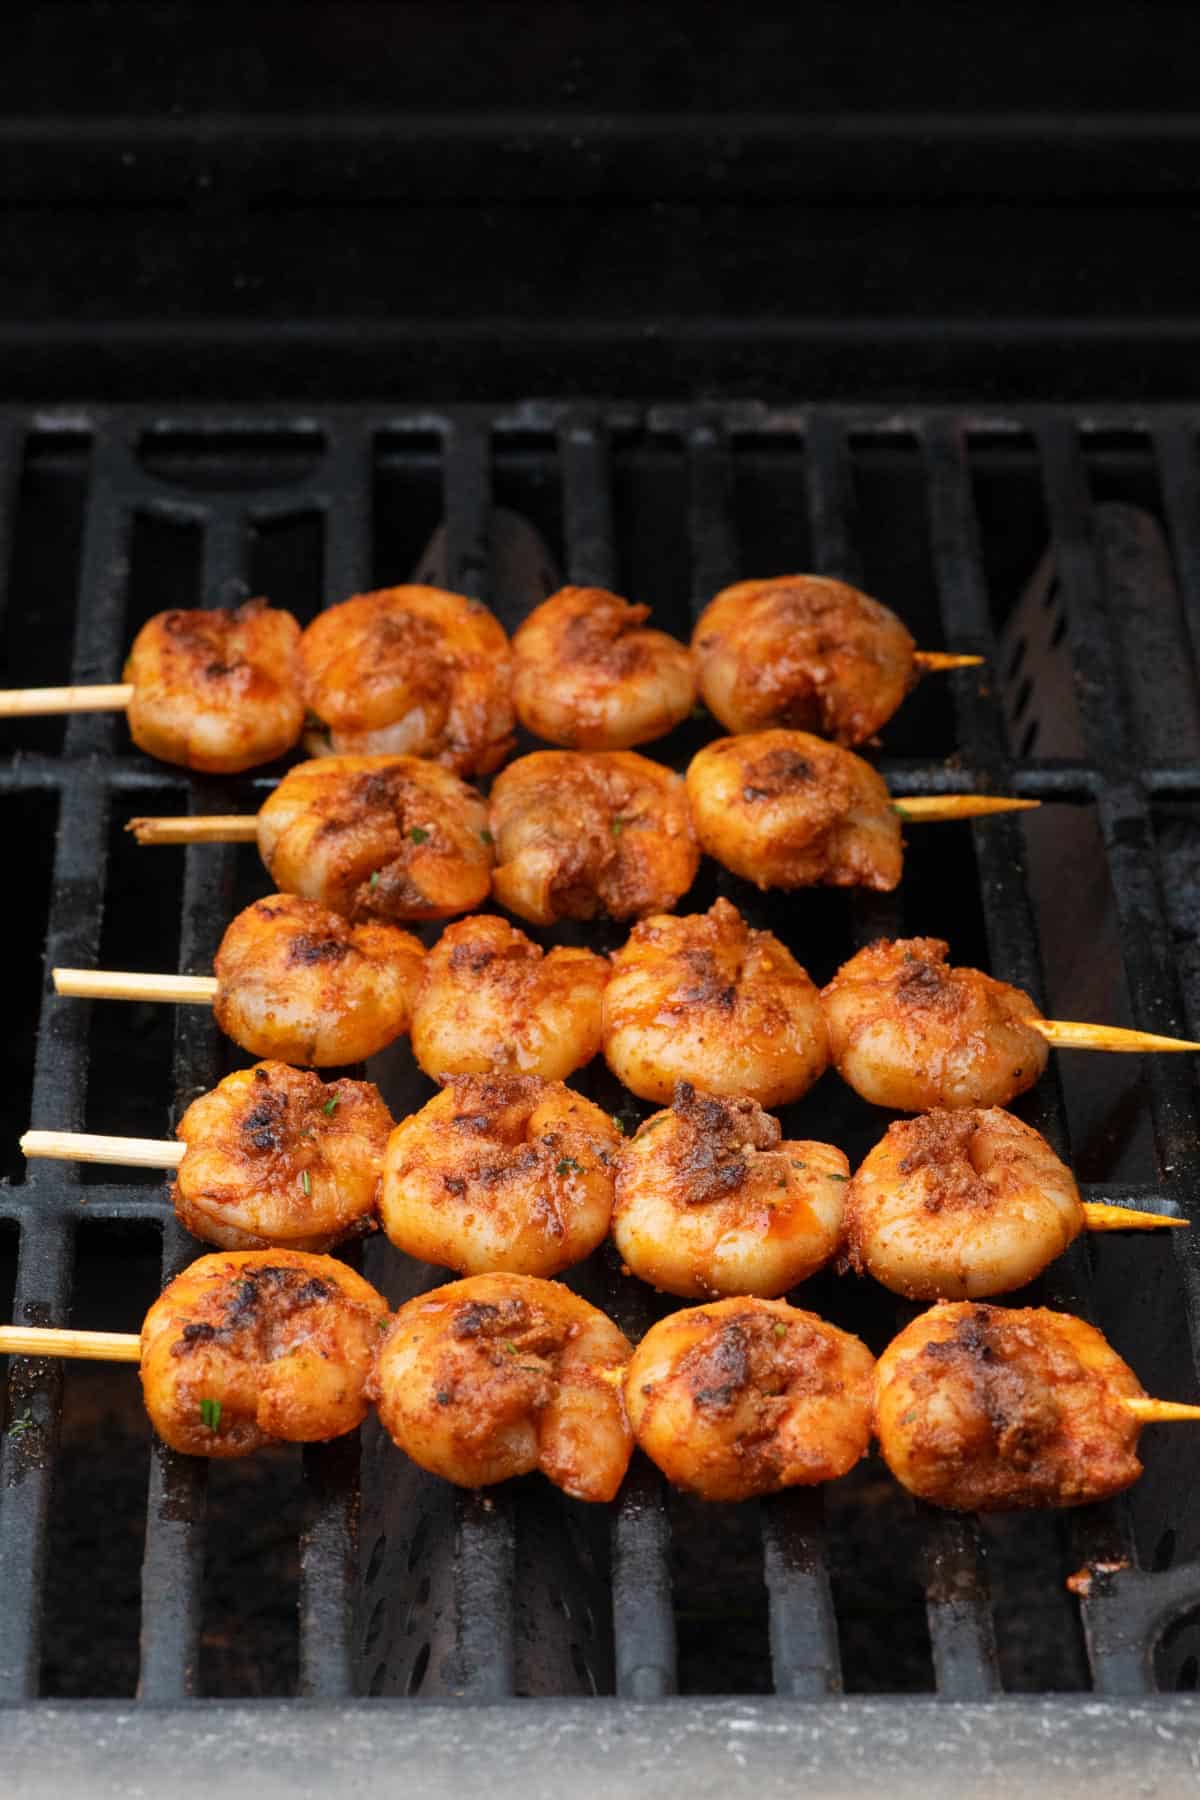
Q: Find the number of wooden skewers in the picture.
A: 5